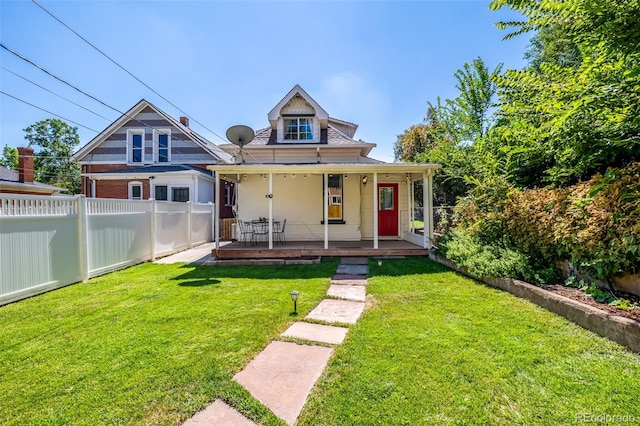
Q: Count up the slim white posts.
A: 5